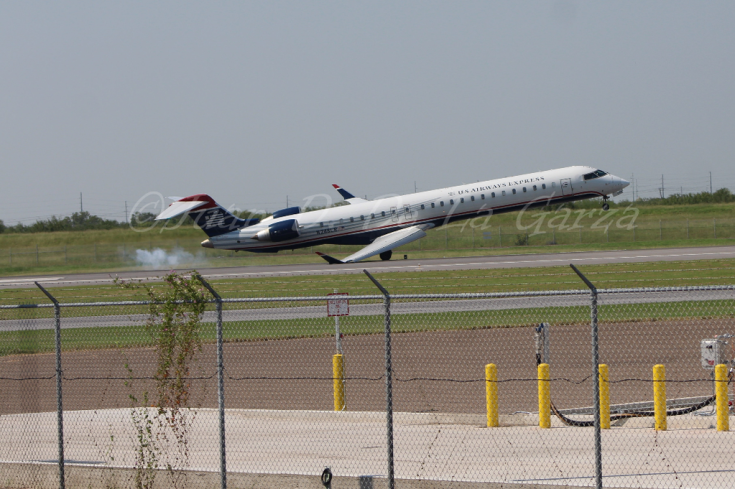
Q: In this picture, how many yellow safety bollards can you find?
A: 6